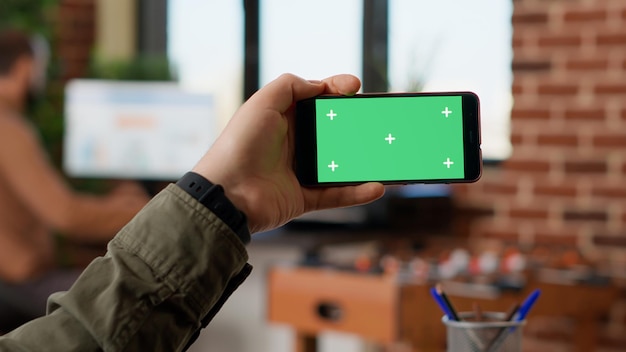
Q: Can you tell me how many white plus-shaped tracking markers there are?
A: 5